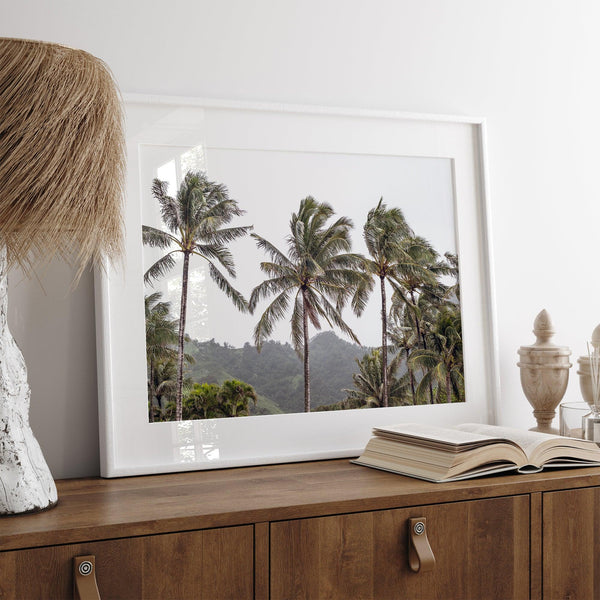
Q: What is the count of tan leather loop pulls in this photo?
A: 2